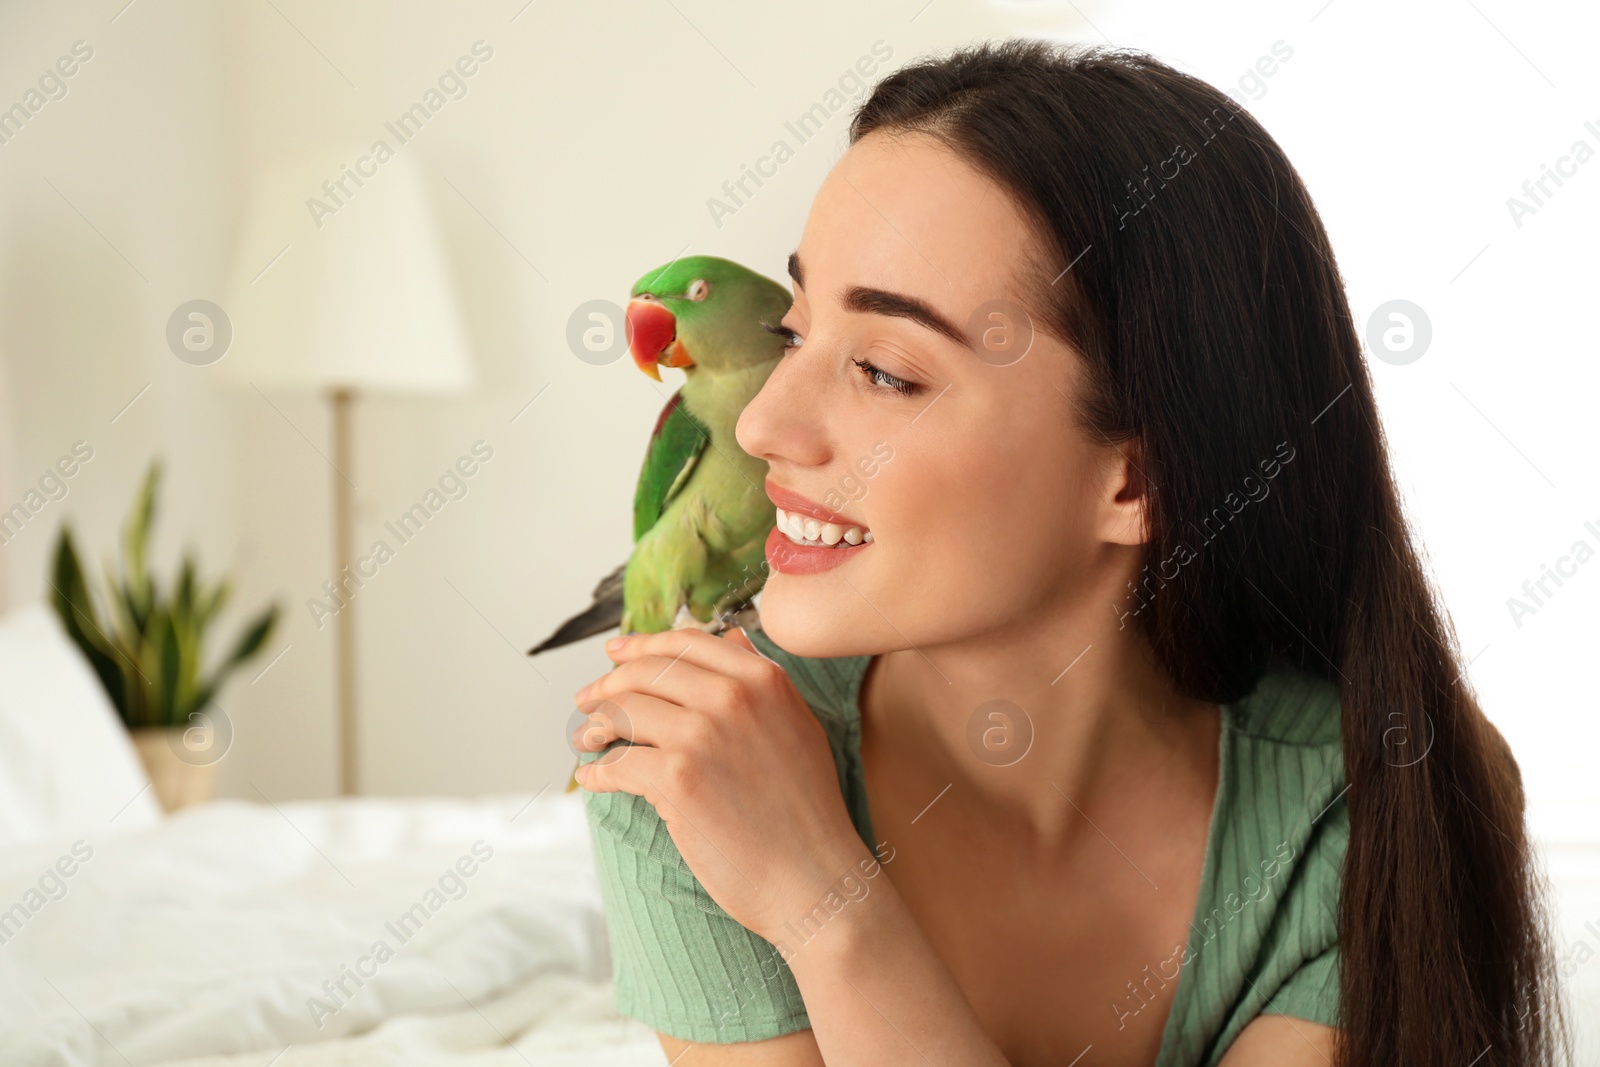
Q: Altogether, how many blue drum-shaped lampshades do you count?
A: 0